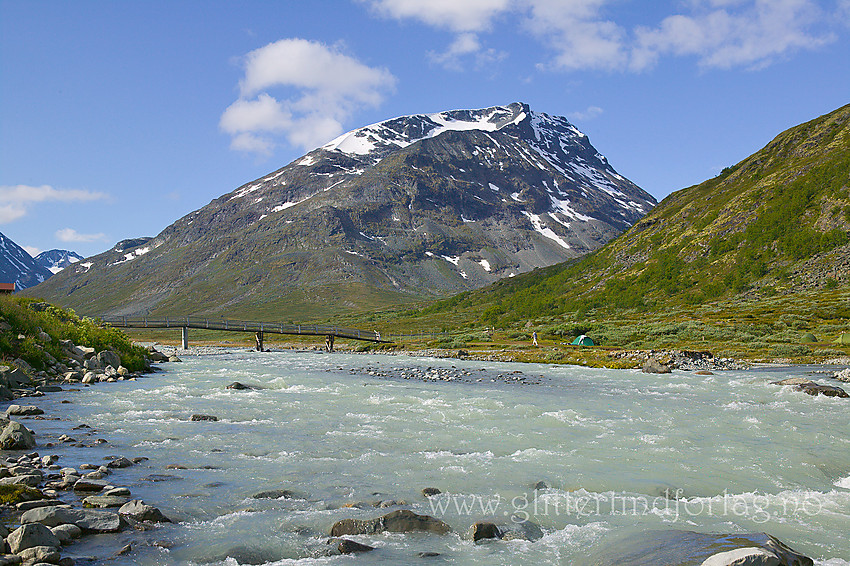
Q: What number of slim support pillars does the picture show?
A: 3